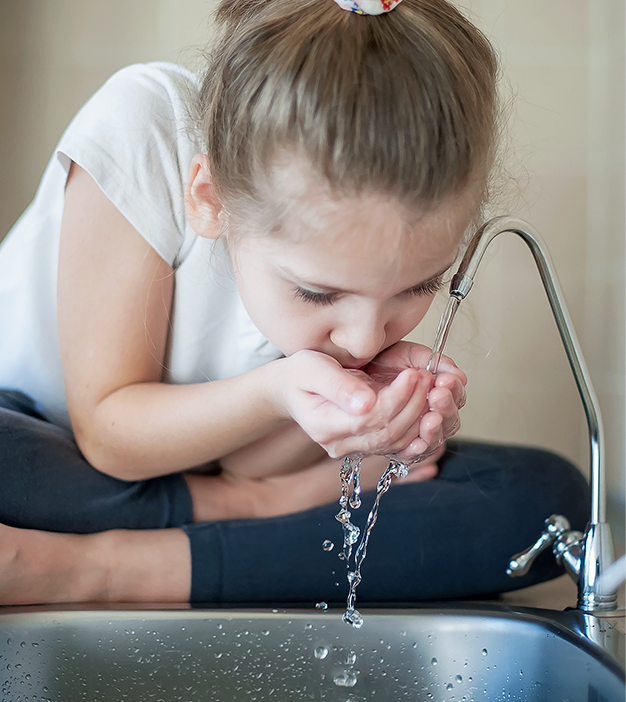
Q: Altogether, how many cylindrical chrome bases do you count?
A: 1